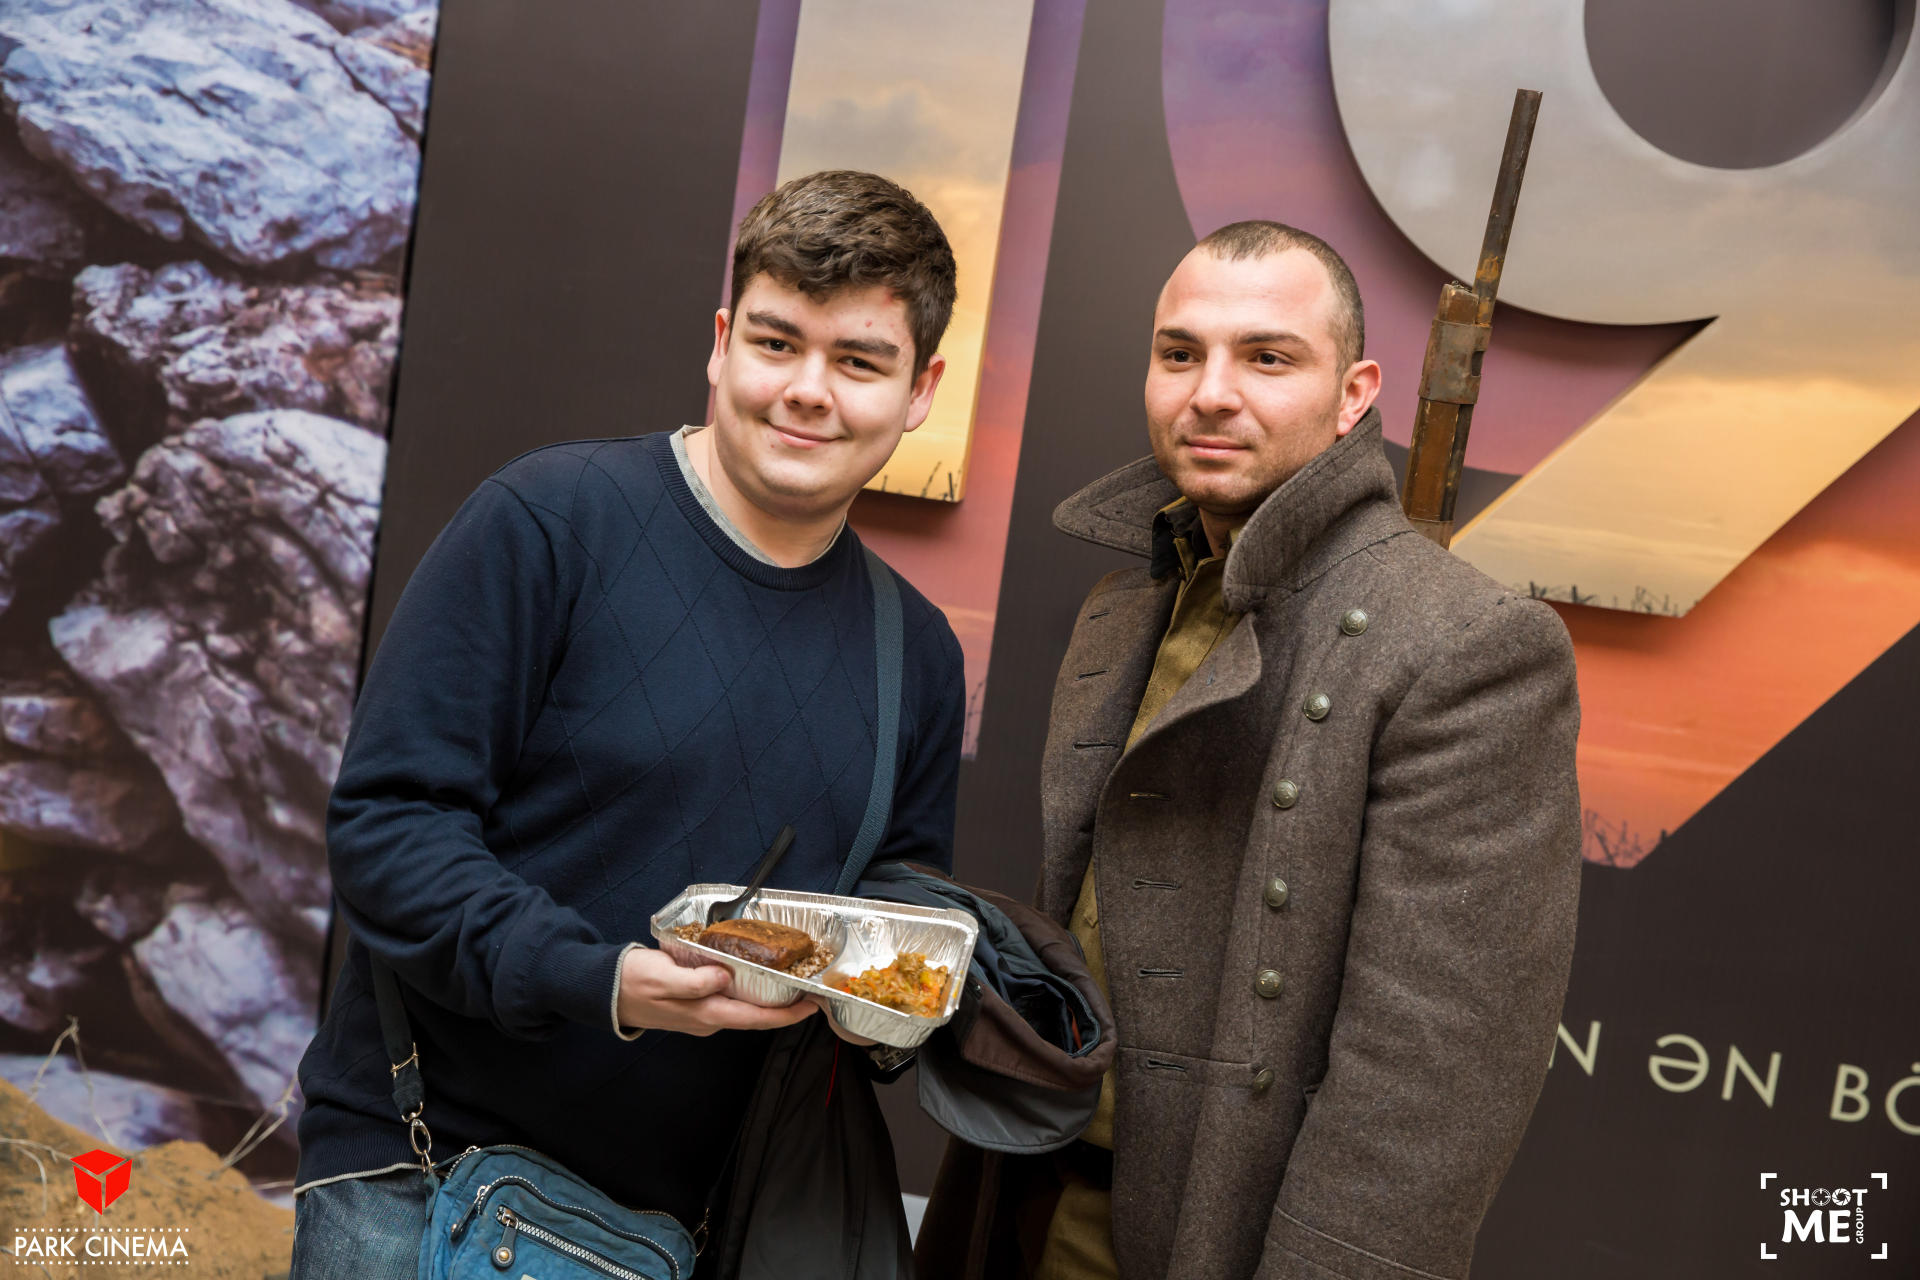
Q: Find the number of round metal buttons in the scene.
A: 6